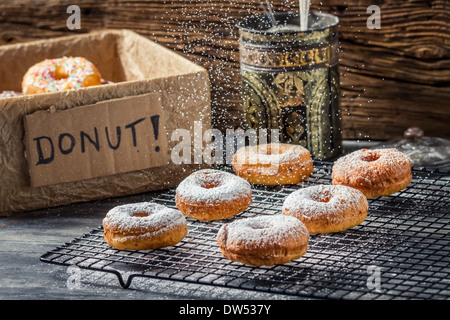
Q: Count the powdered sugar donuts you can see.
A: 6